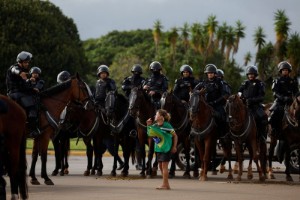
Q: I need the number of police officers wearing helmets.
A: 11